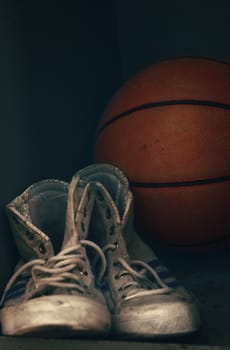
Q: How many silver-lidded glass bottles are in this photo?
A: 0